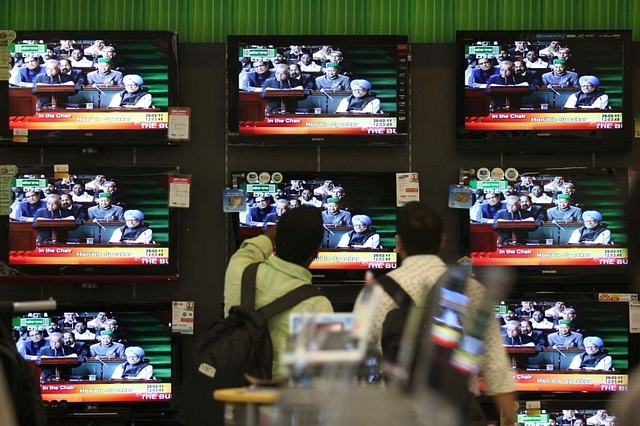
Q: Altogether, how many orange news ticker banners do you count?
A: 8